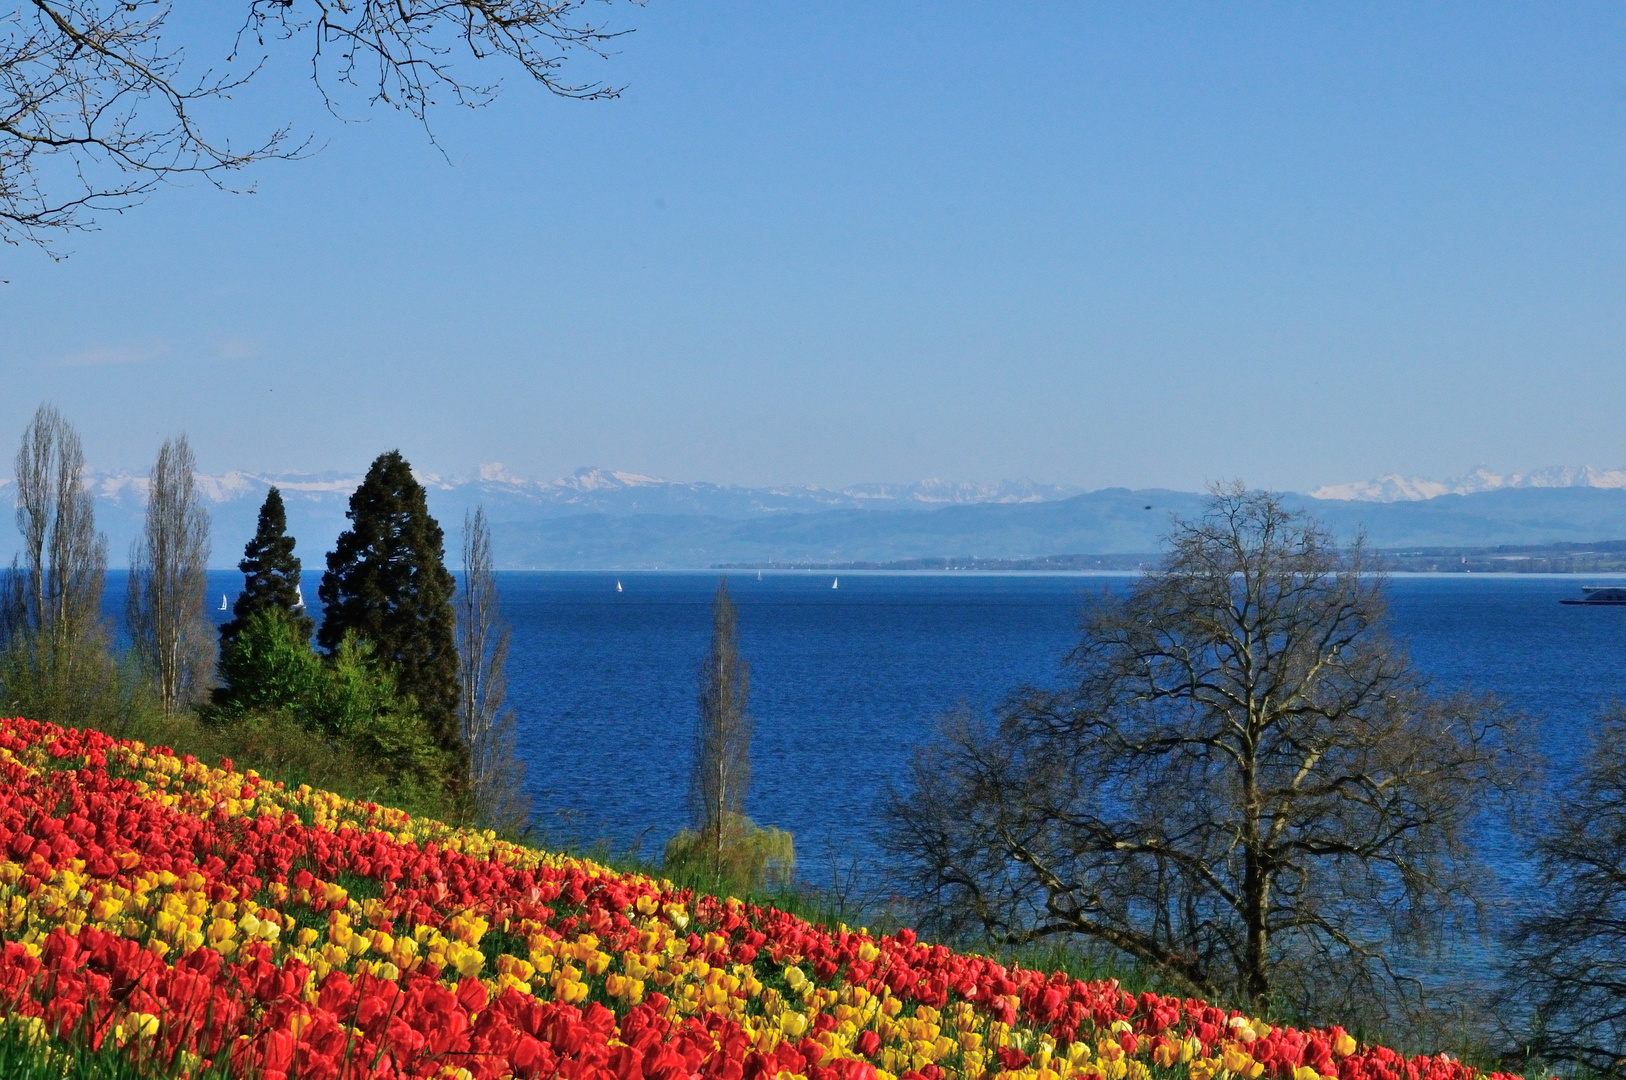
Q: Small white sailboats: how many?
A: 5